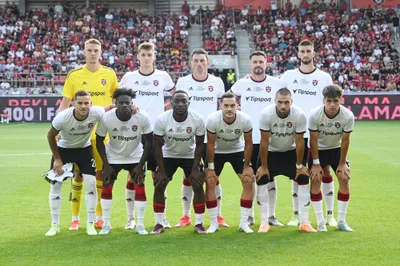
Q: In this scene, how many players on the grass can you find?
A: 11